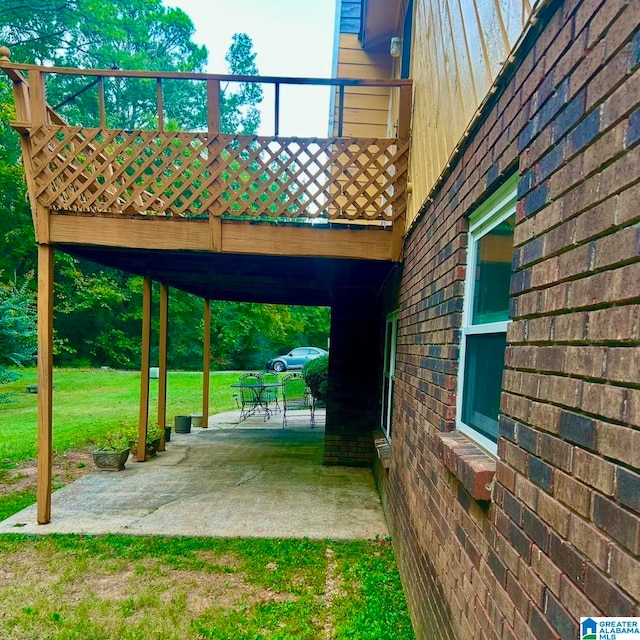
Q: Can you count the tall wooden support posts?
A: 4